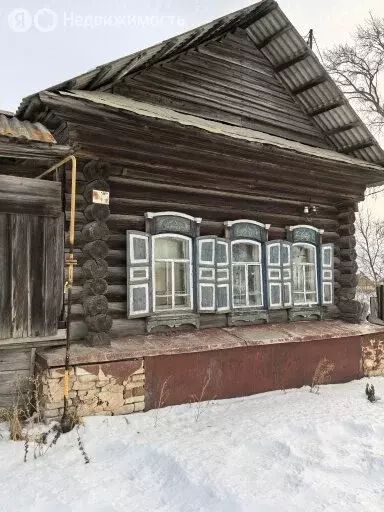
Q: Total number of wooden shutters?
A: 6